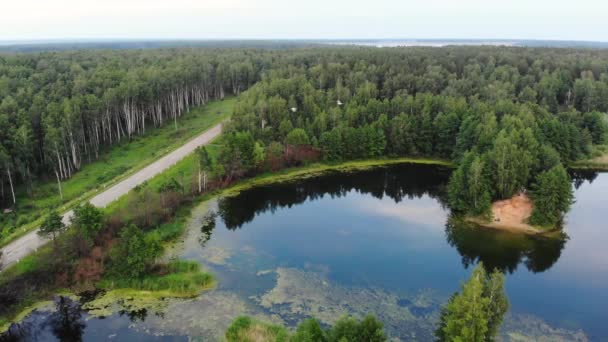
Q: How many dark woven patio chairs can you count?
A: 0